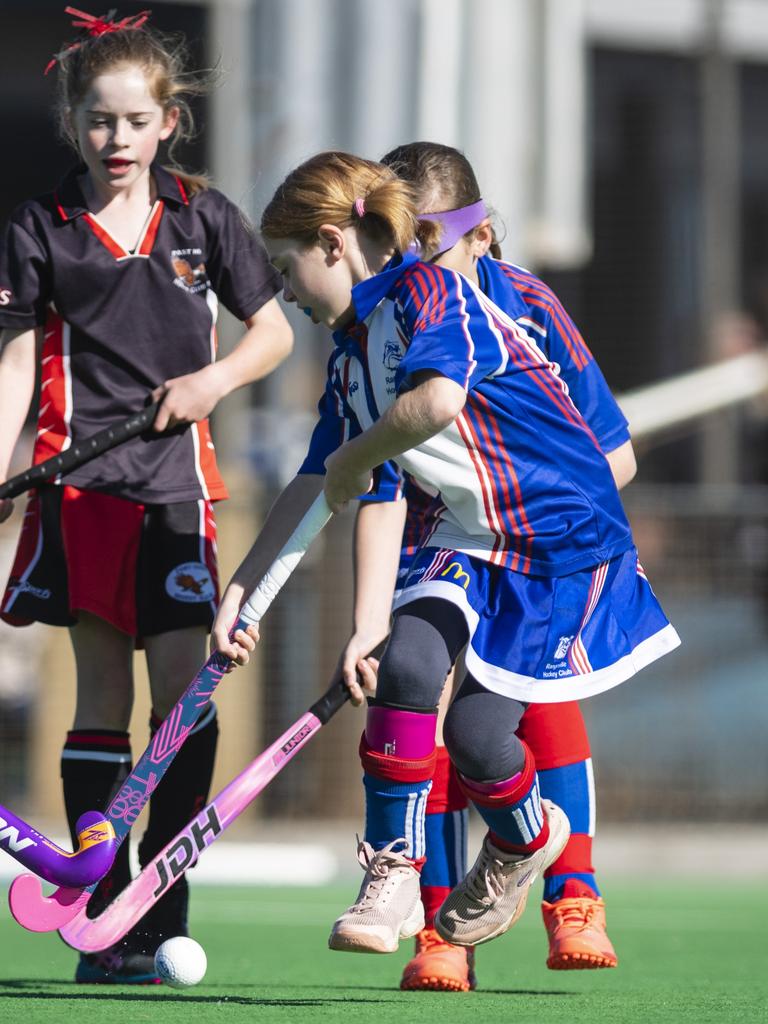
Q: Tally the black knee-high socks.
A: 2